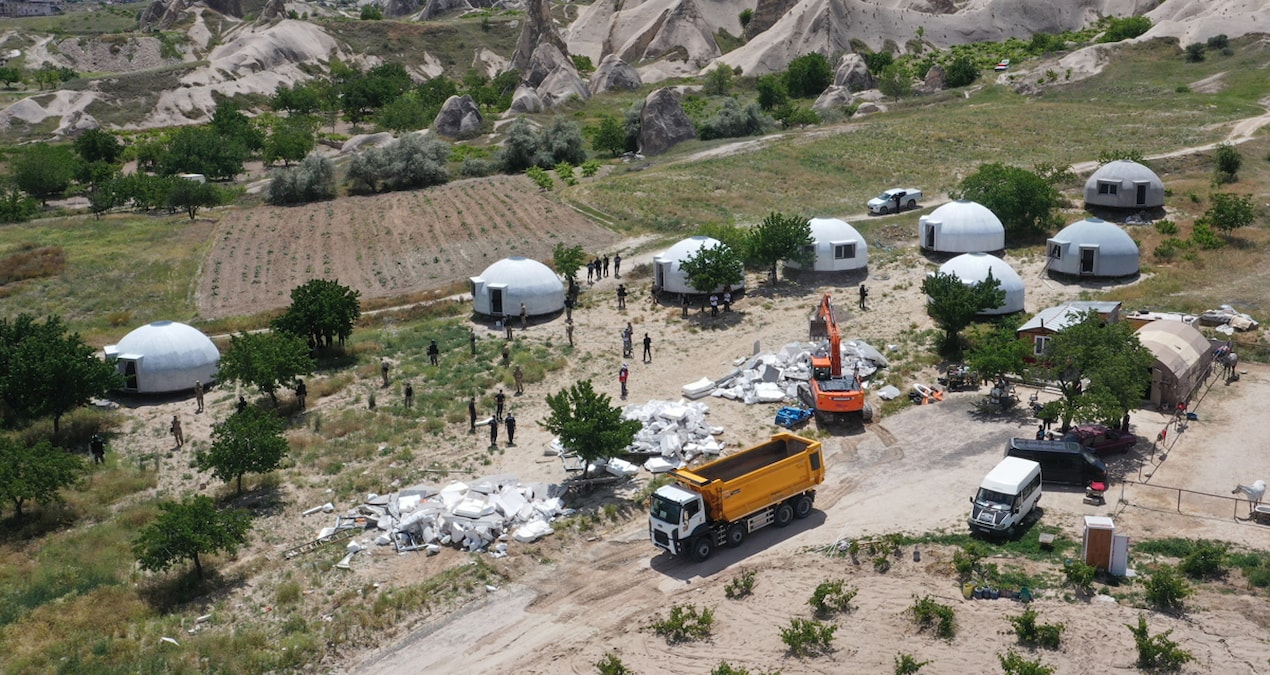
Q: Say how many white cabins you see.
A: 8